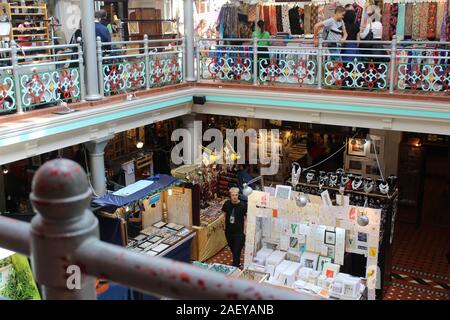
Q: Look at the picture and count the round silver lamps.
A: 3